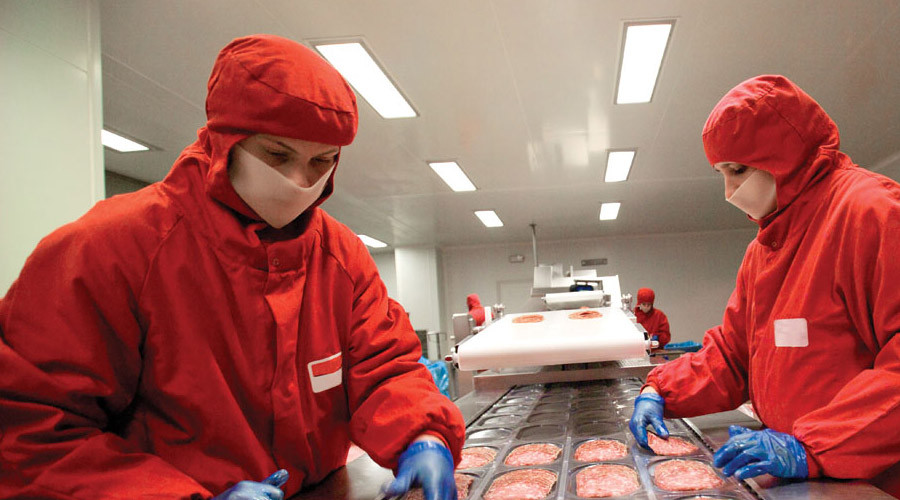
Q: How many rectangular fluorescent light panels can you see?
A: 8